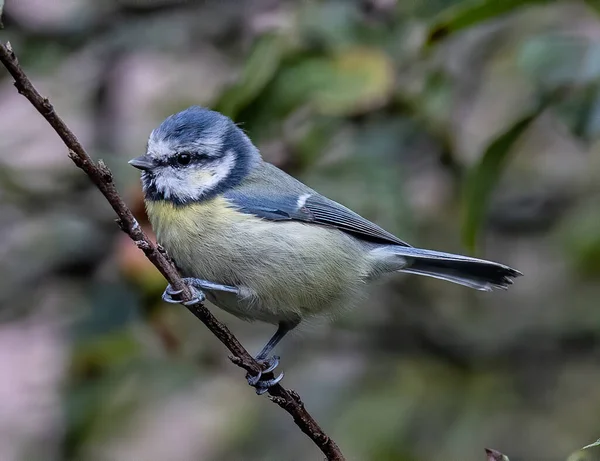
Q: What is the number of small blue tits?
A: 1